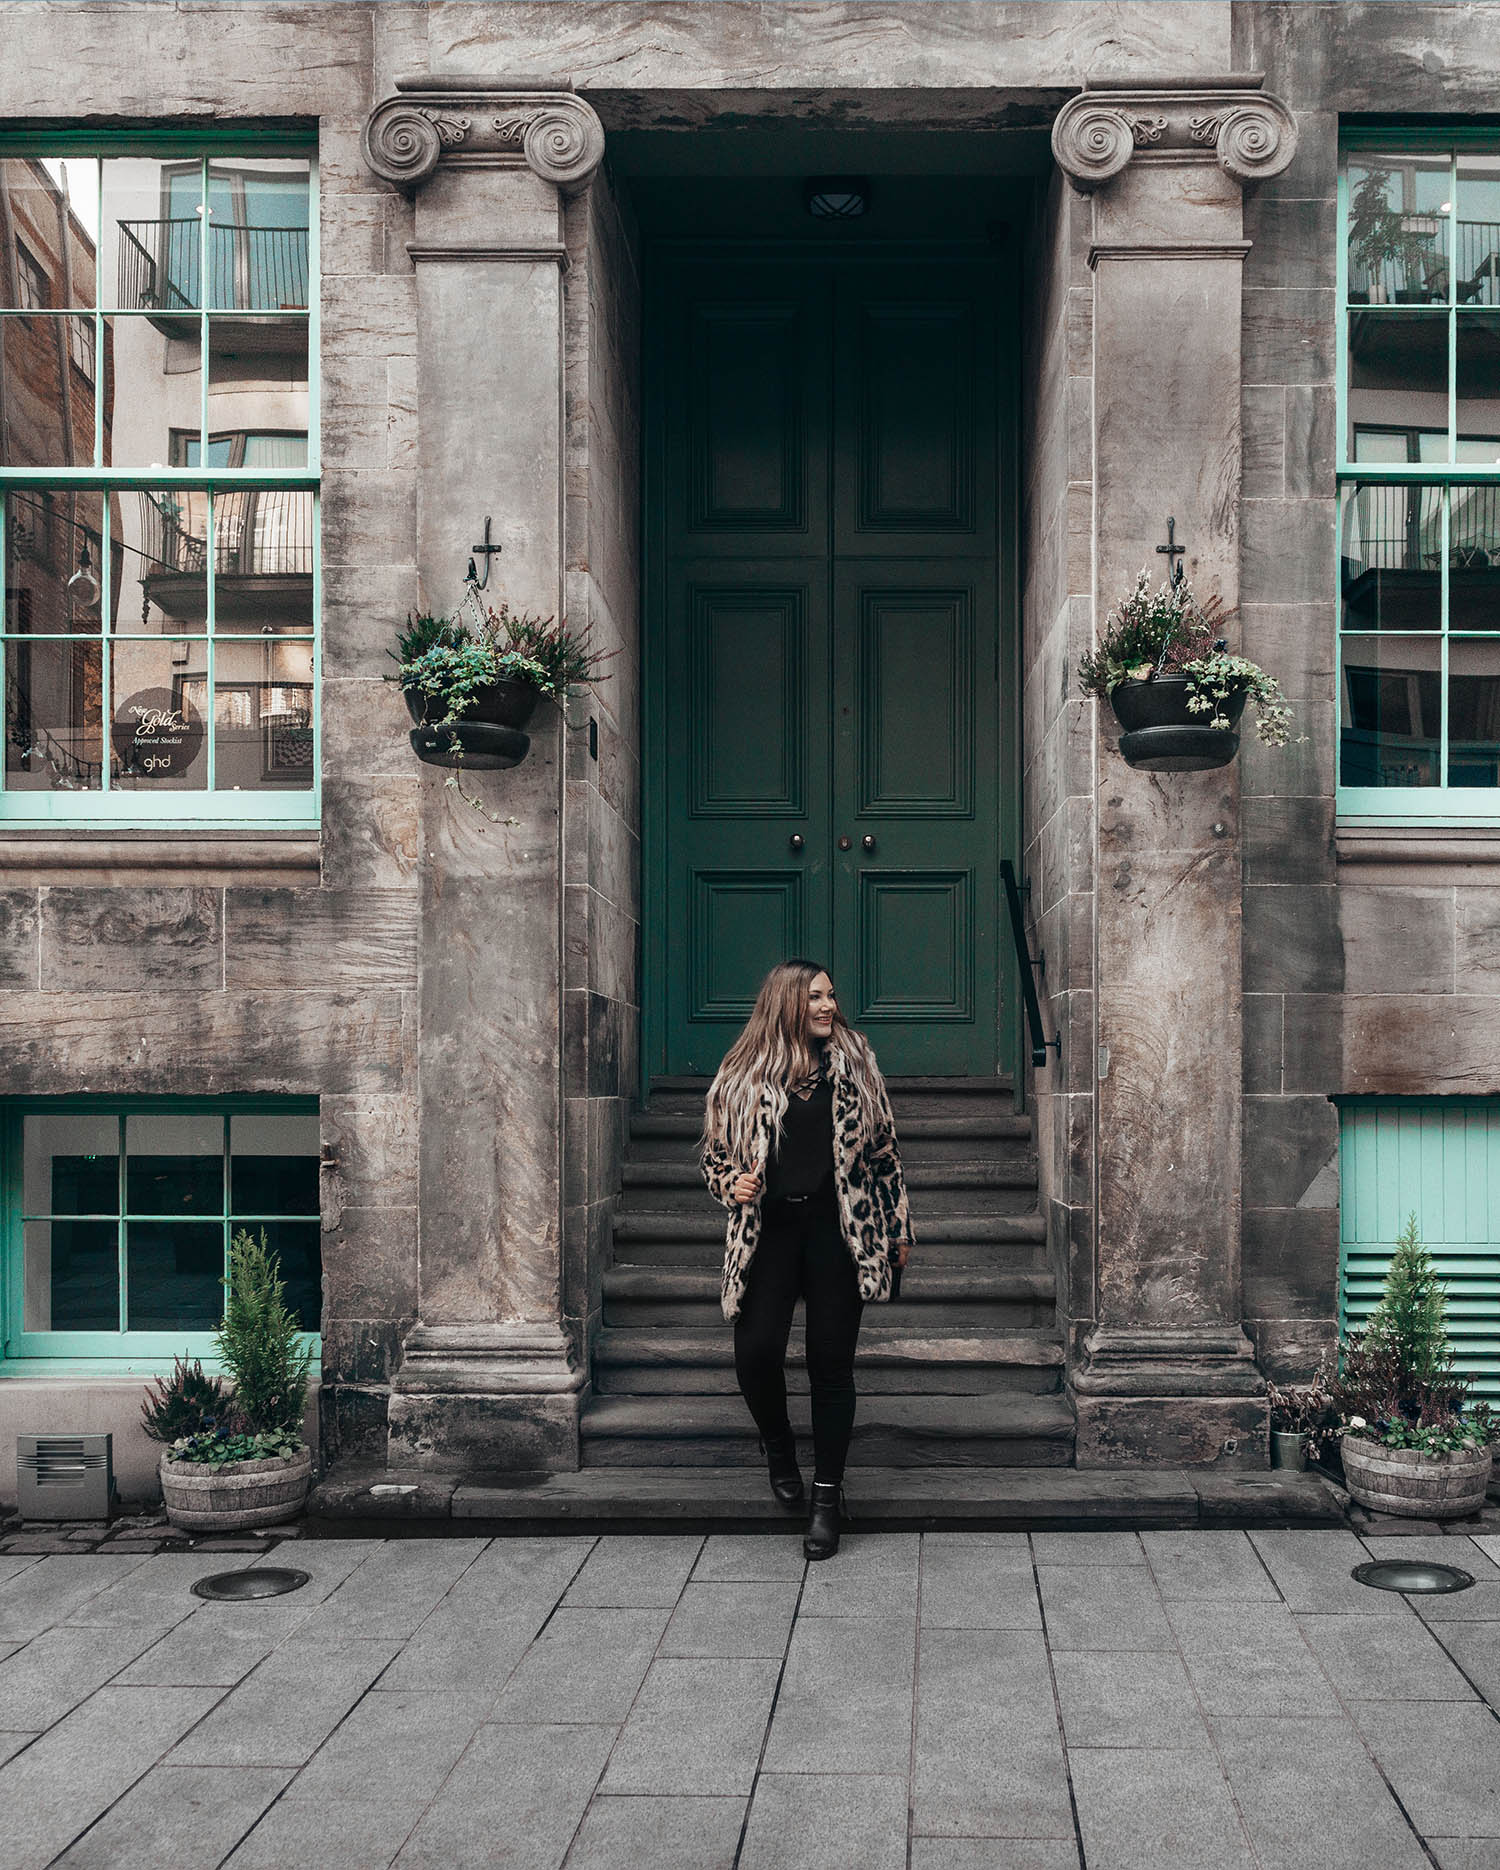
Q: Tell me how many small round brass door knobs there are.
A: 2